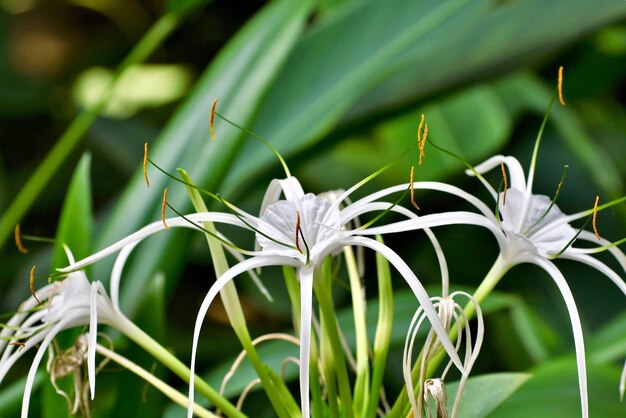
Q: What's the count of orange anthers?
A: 13